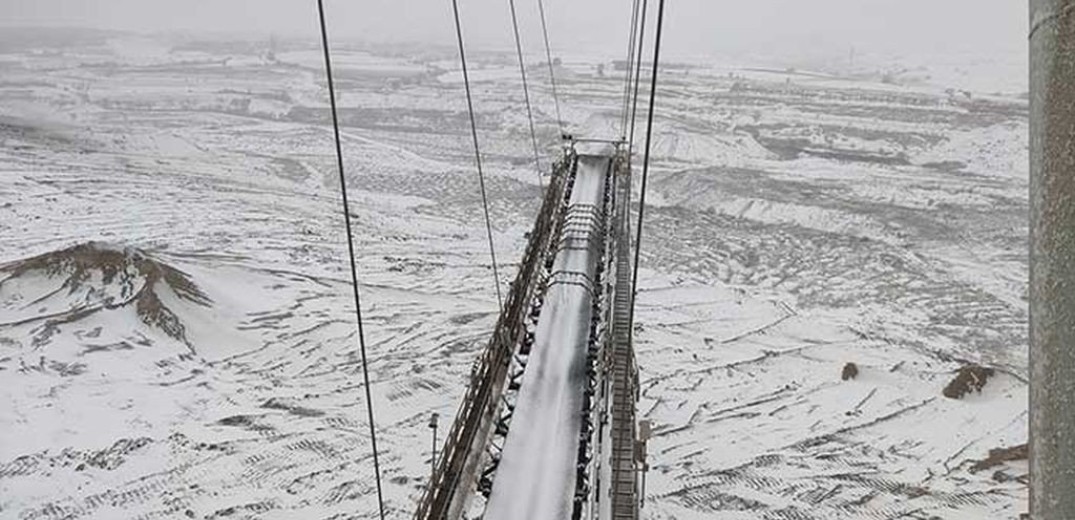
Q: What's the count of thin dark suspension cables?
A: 8